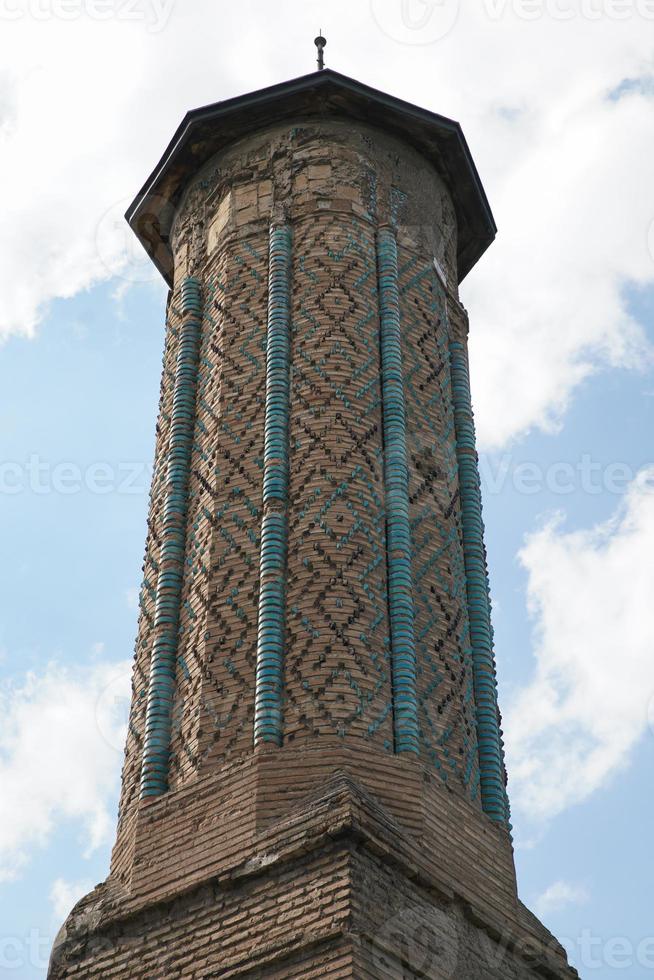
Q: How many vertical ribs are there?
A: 4